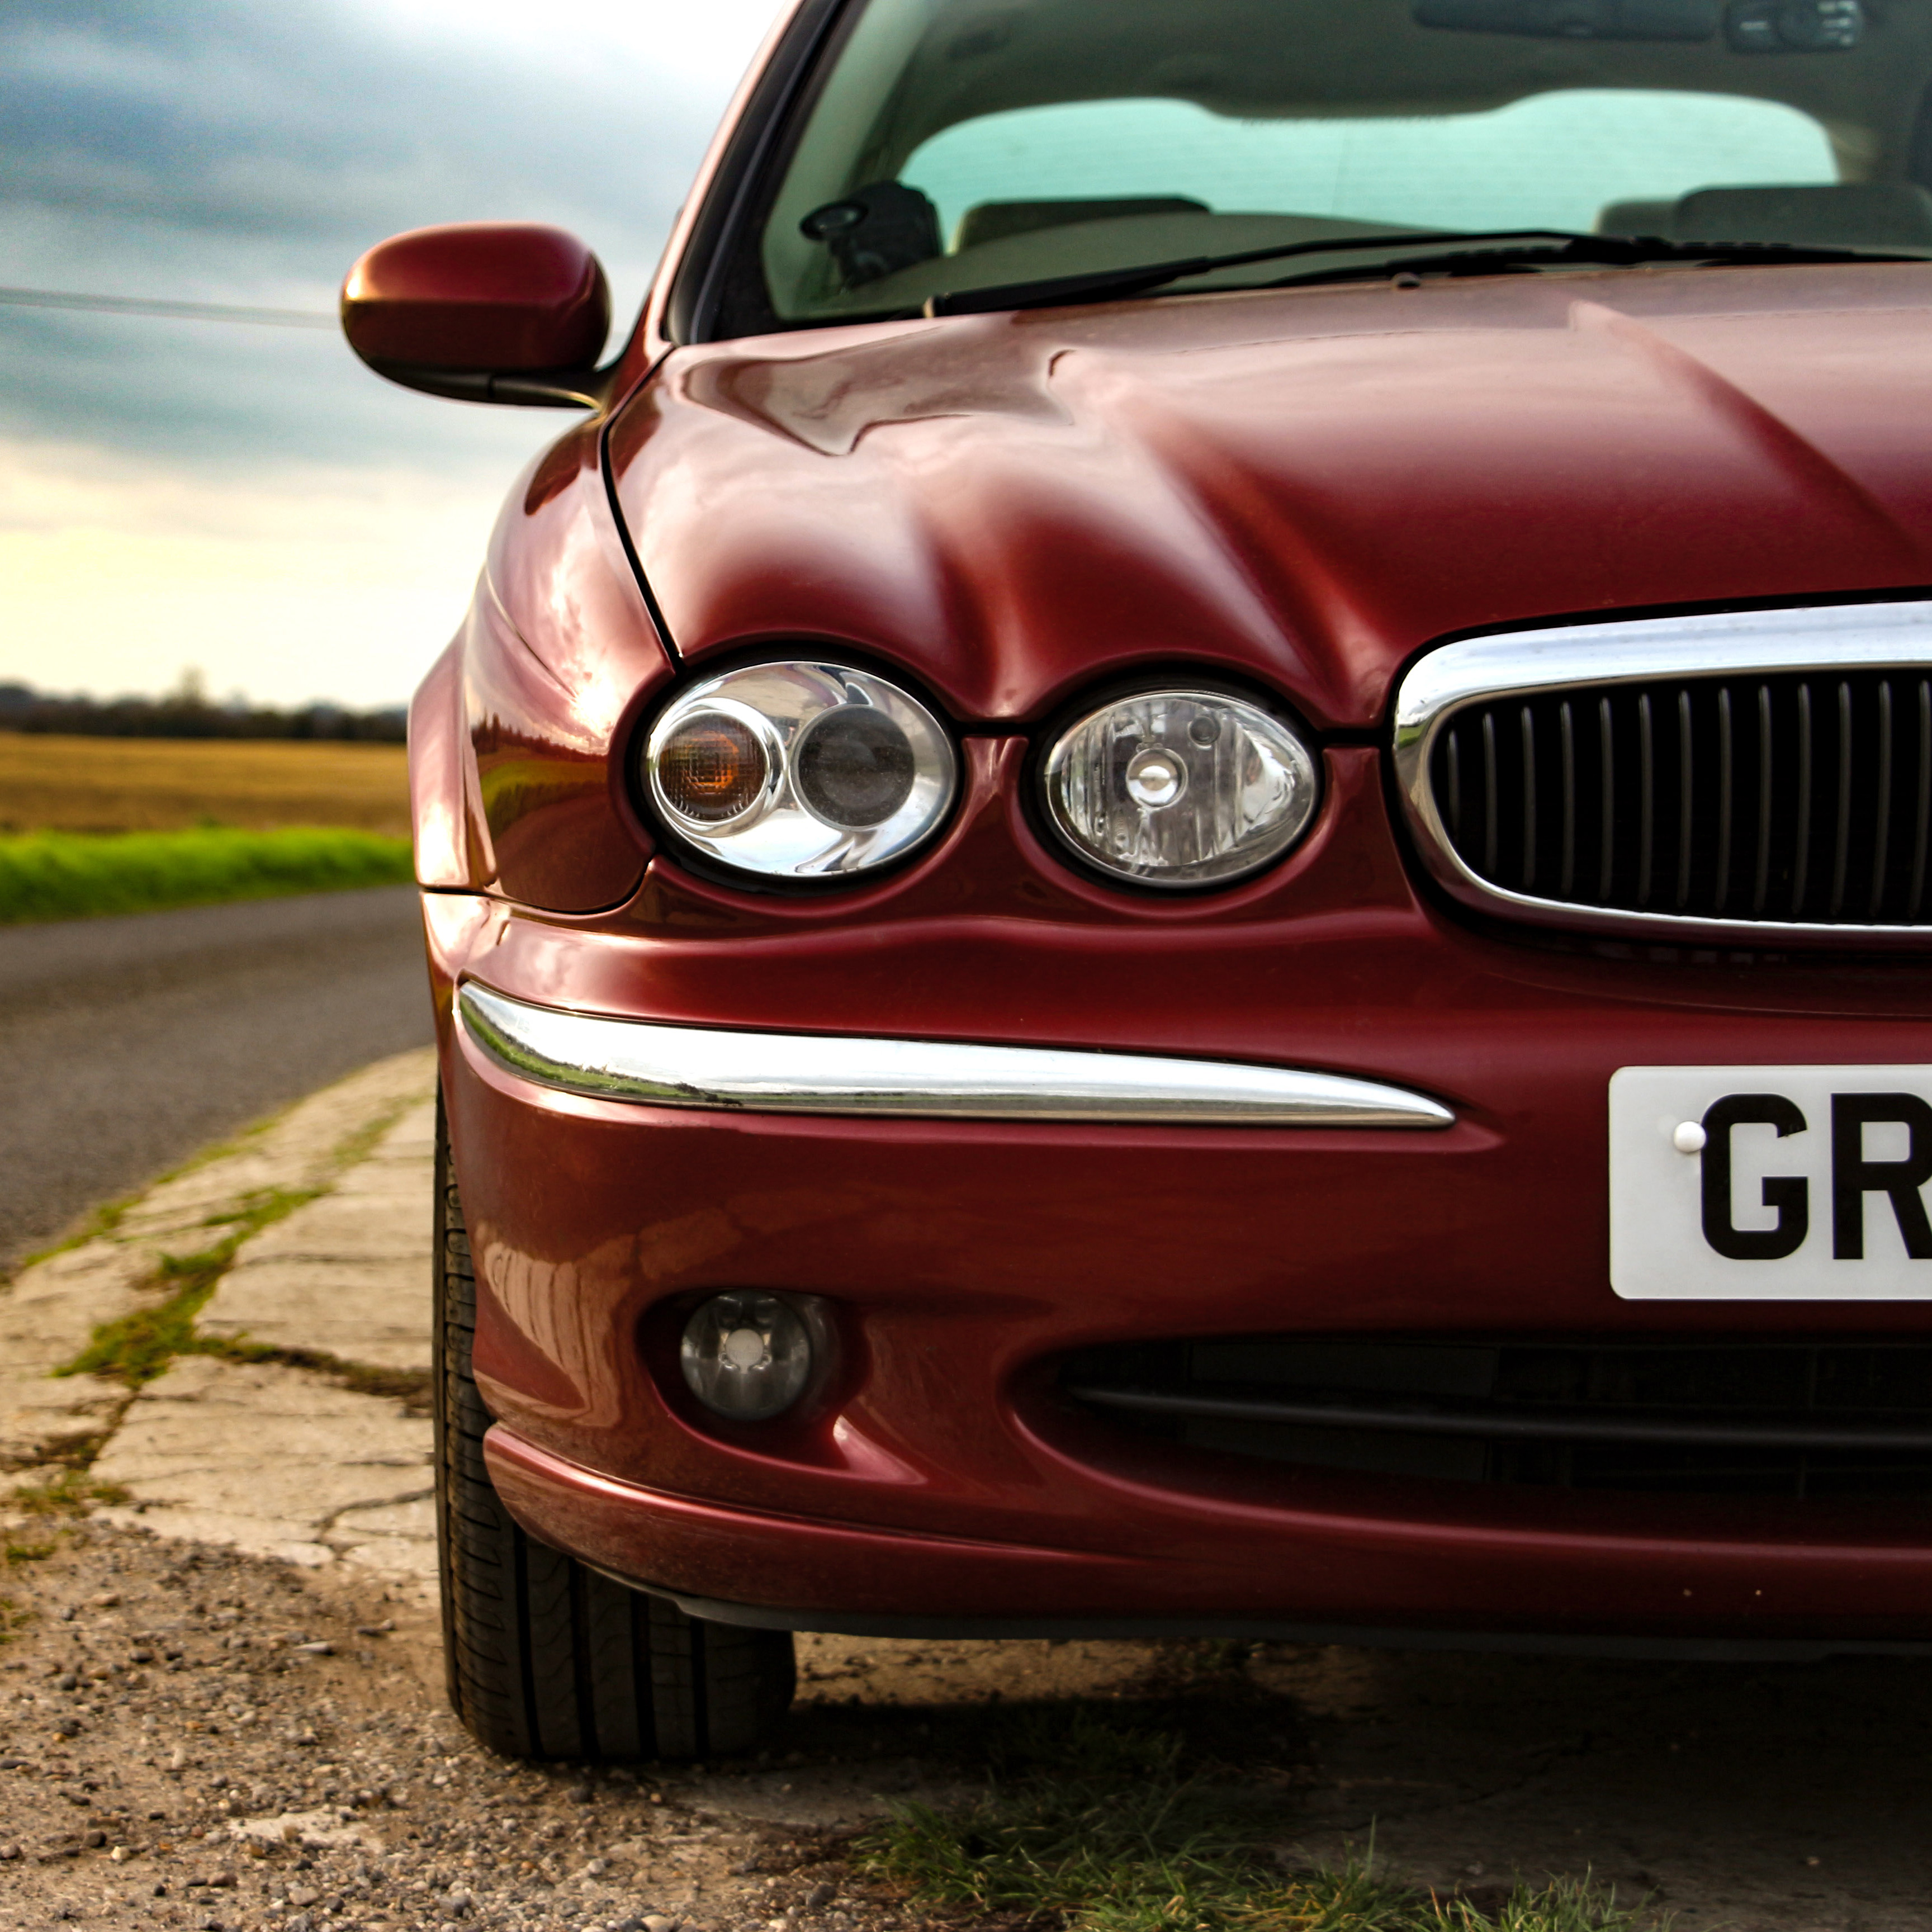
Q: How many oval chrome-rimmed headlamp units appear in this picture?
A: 2